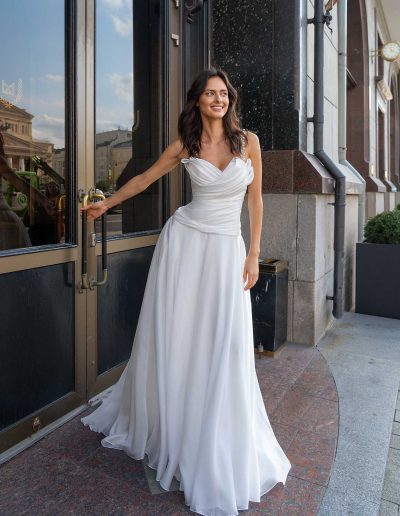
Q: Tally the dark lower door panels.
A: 2